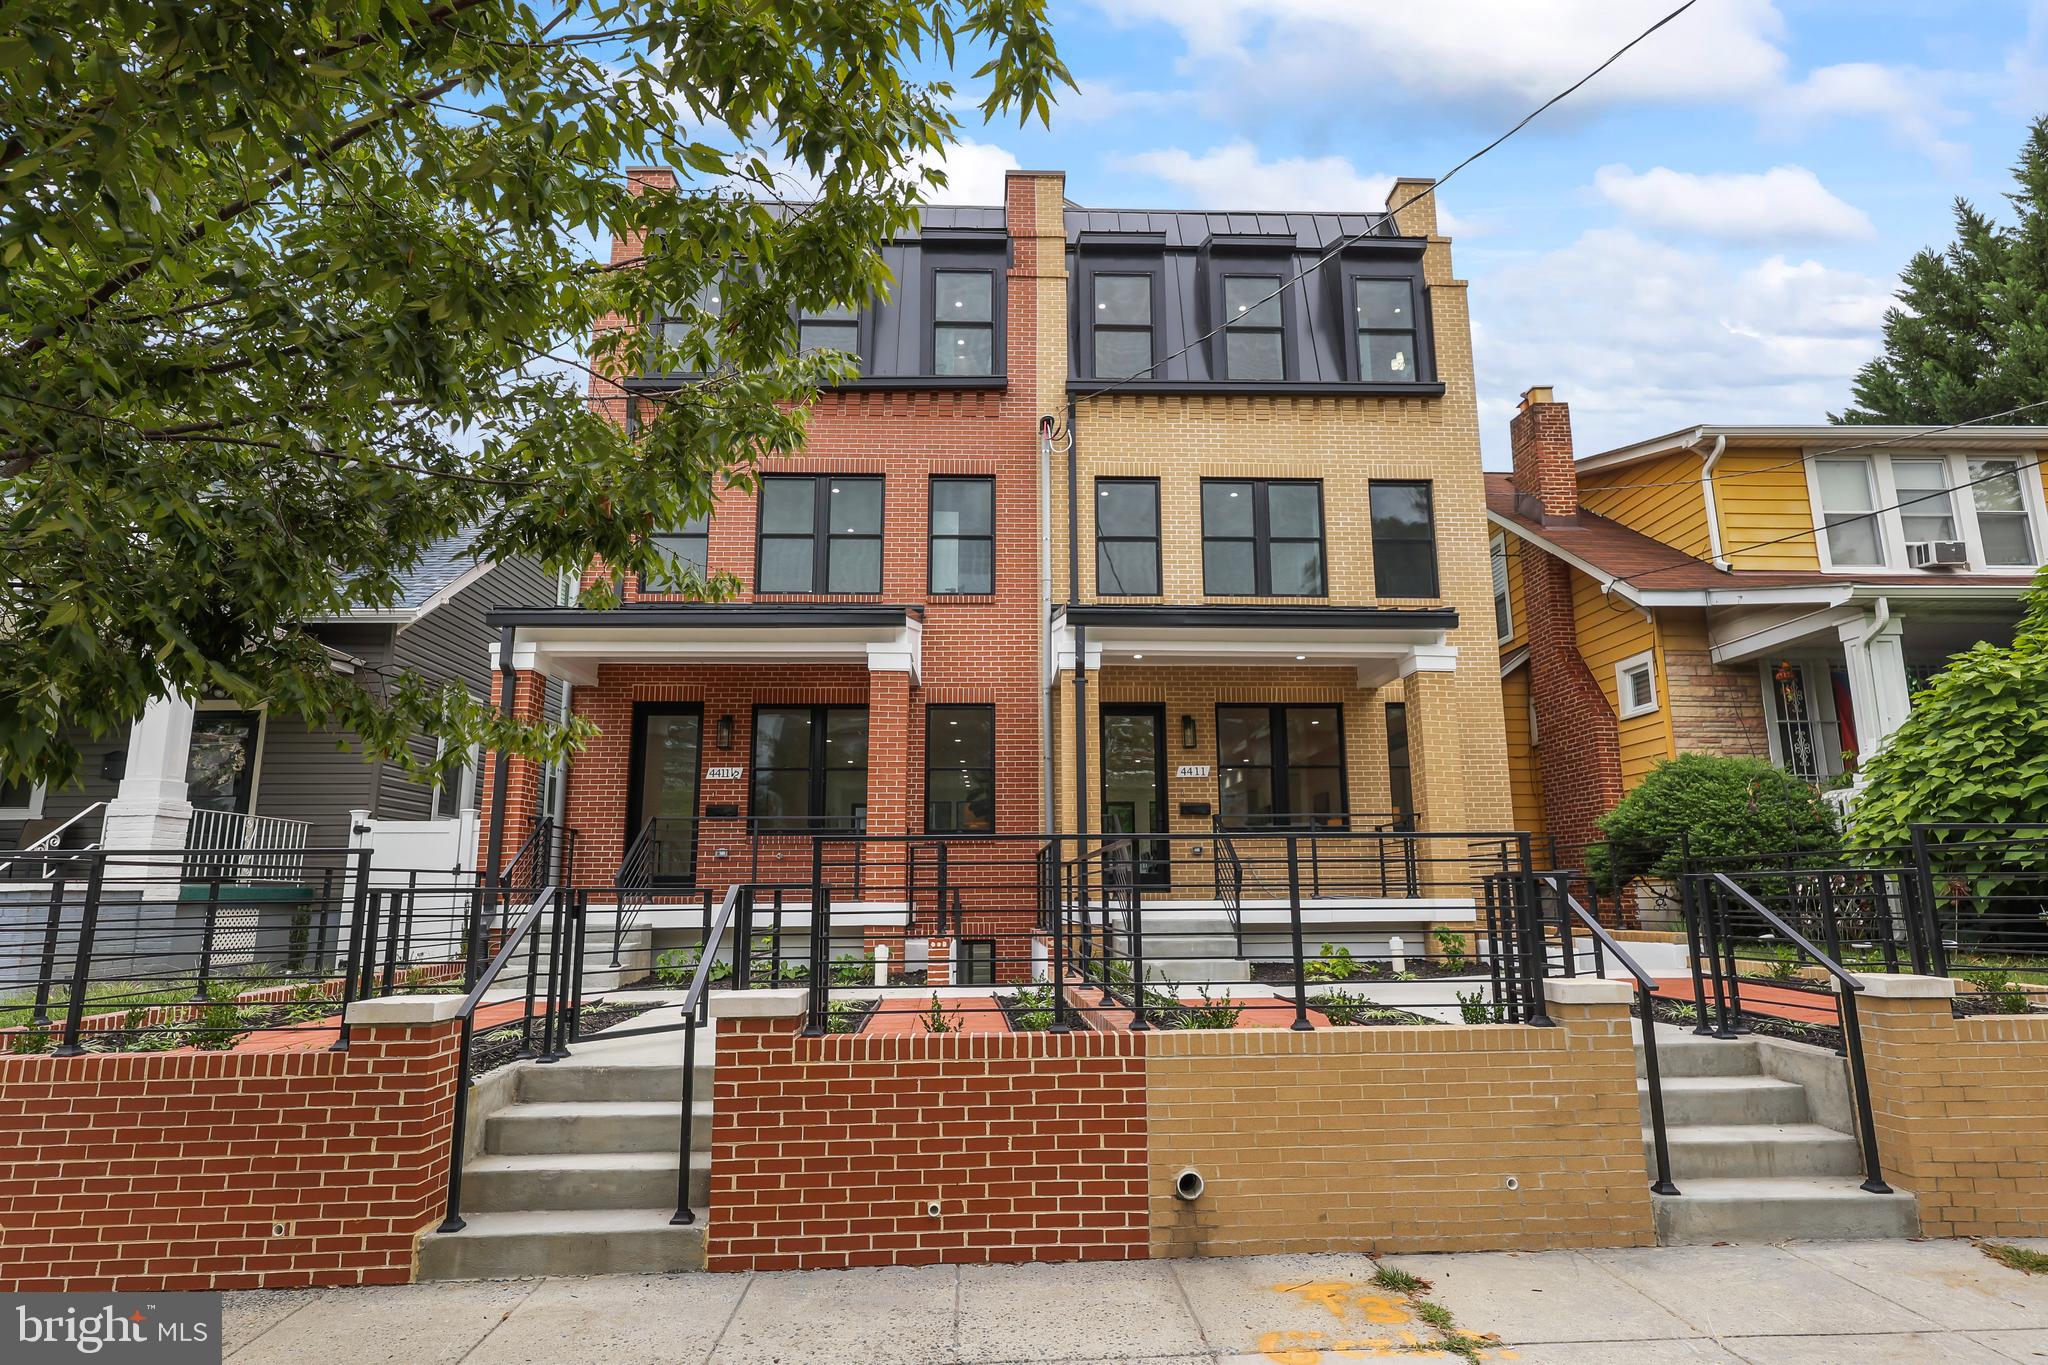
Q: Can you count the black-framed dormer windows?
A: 6